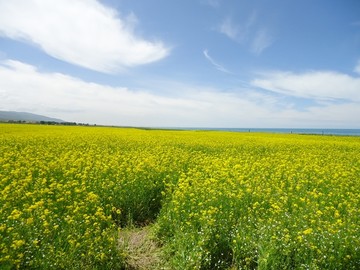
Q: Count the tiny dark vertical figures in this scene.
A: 3